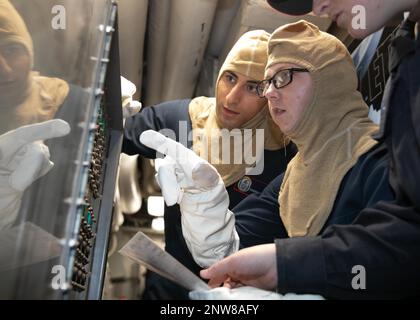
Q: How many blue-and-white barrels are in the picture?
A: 0